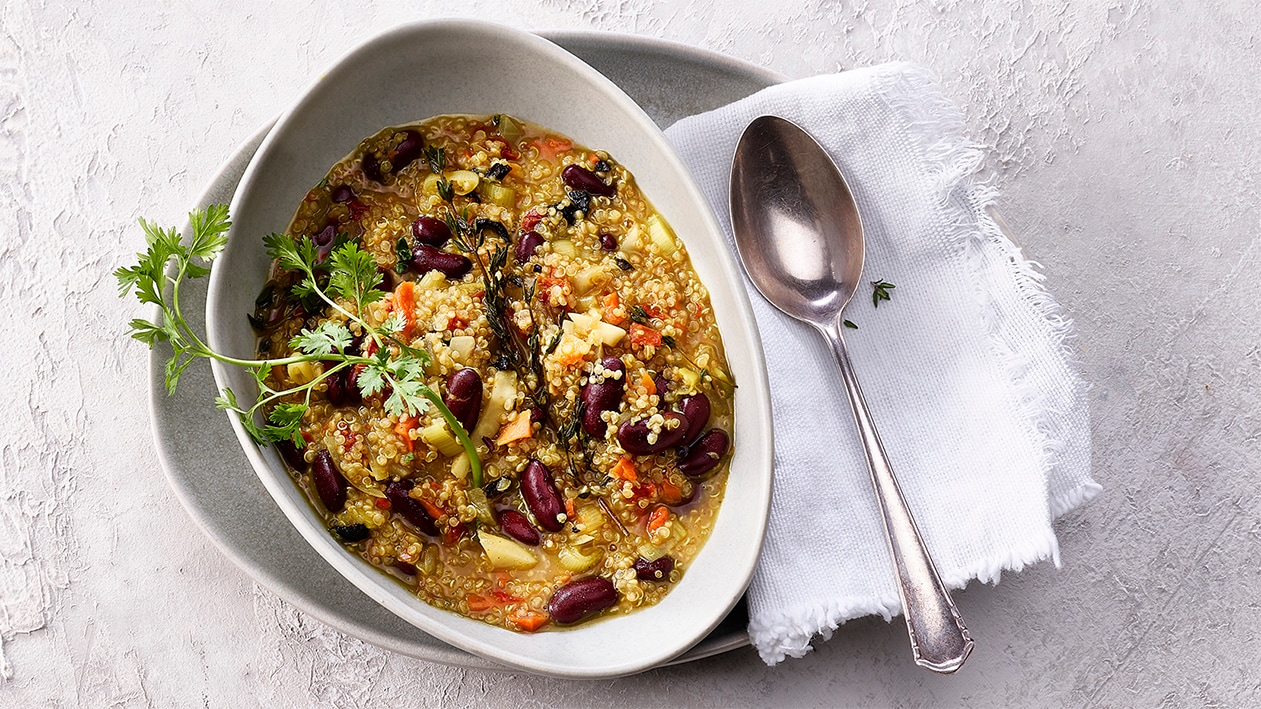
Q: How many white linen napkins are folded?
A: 1